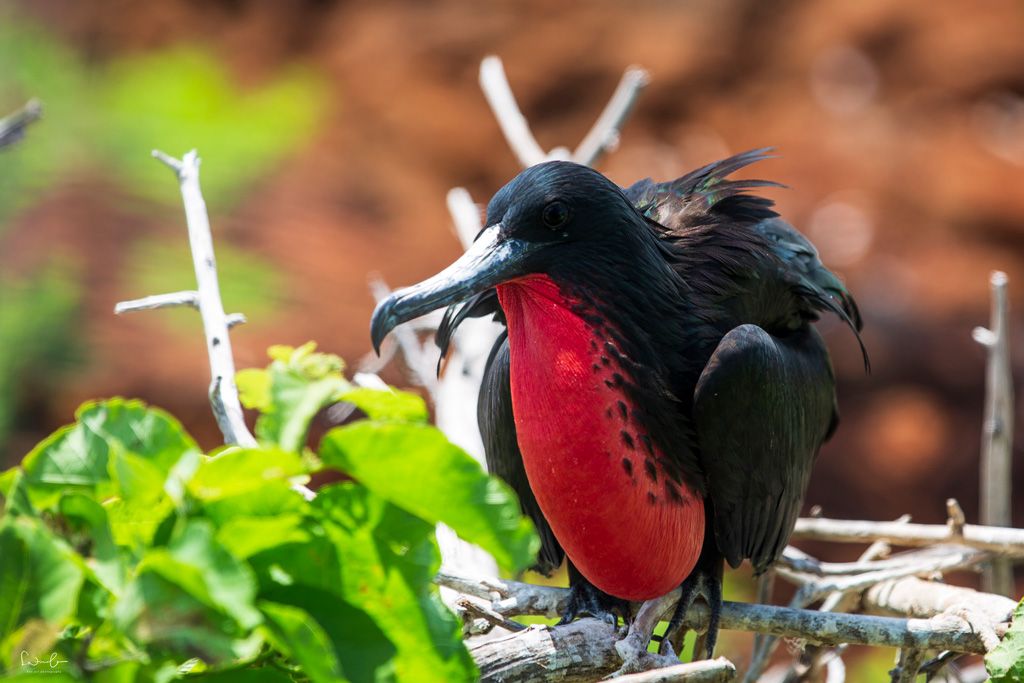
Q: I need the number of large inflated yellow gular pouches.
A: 0